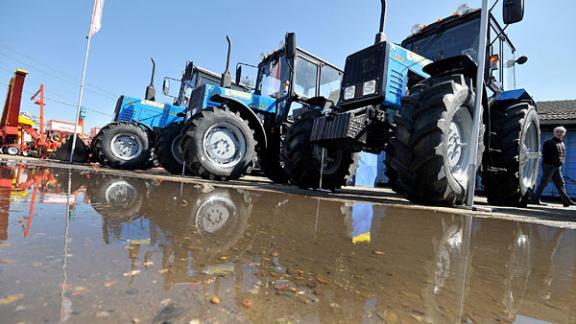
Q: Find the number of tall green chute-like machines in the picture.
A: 0